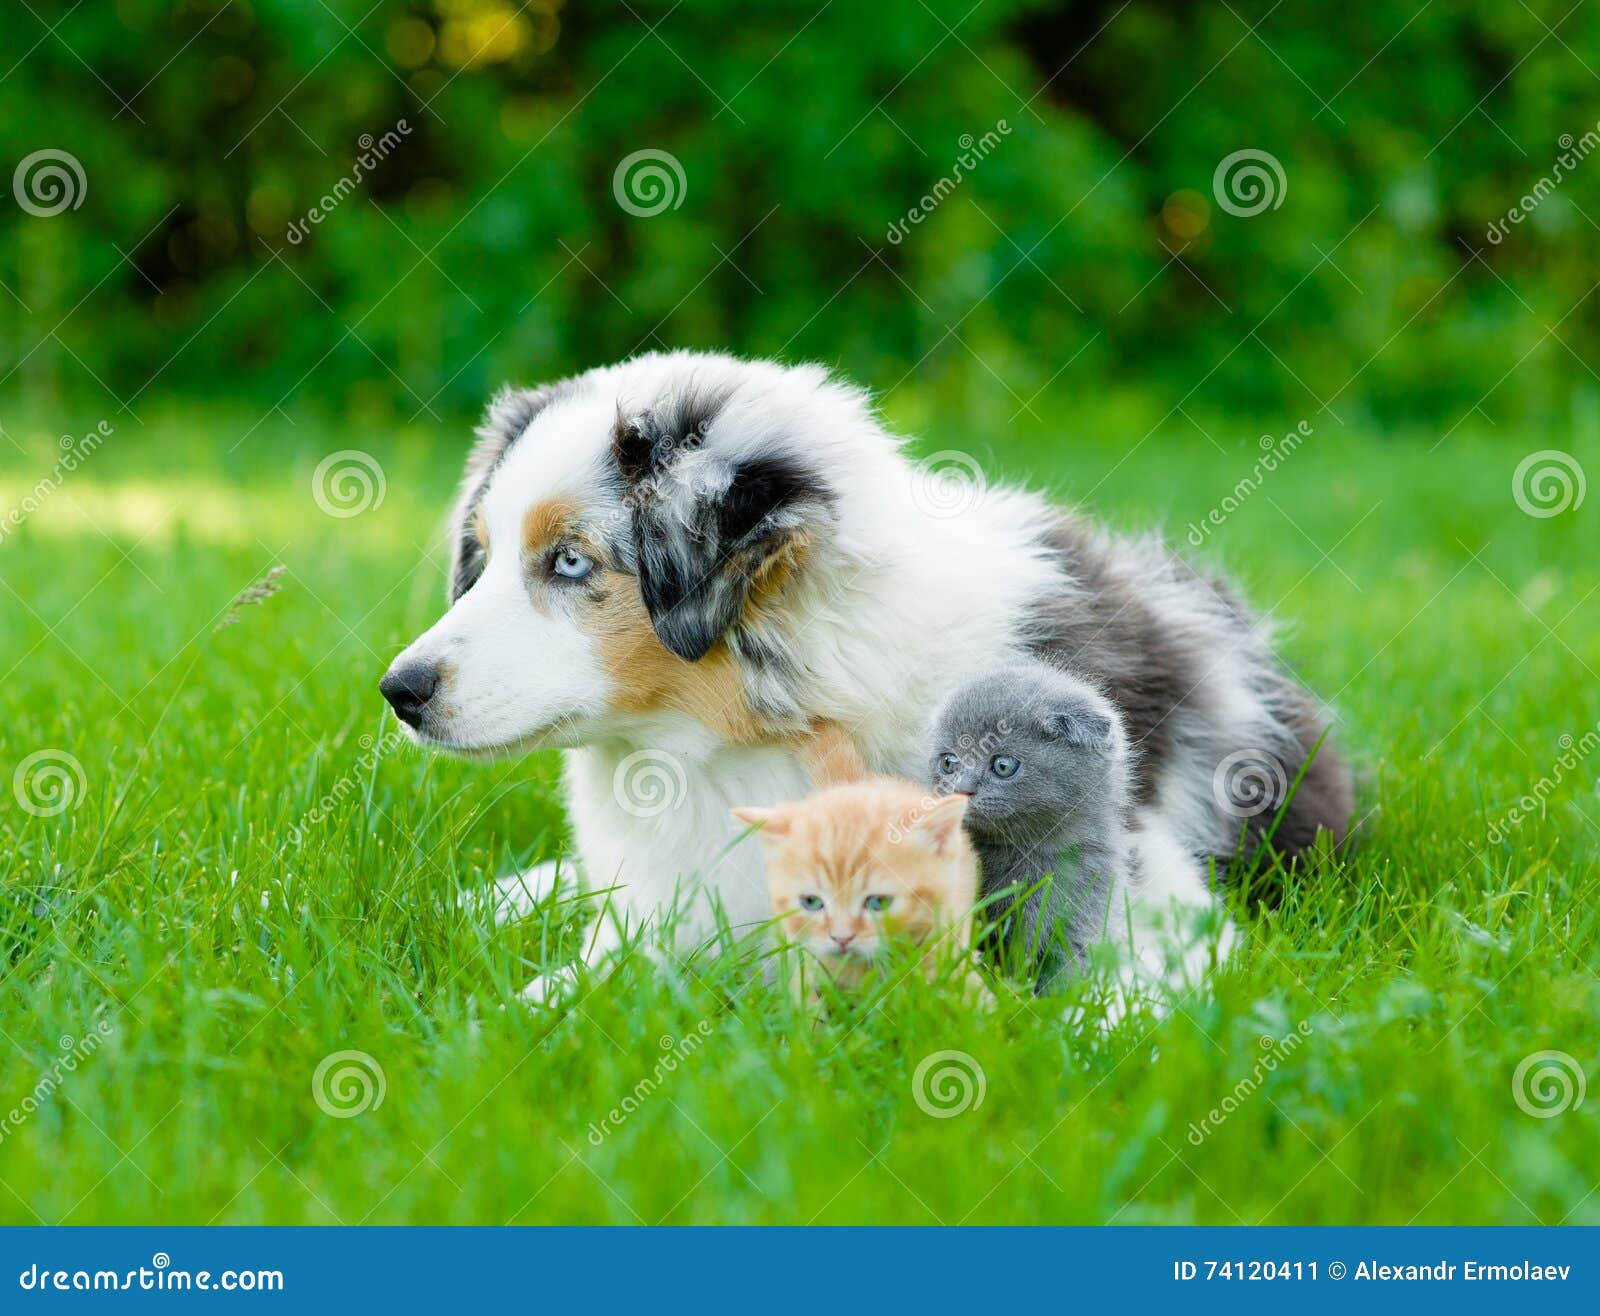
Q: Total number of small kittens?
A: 2